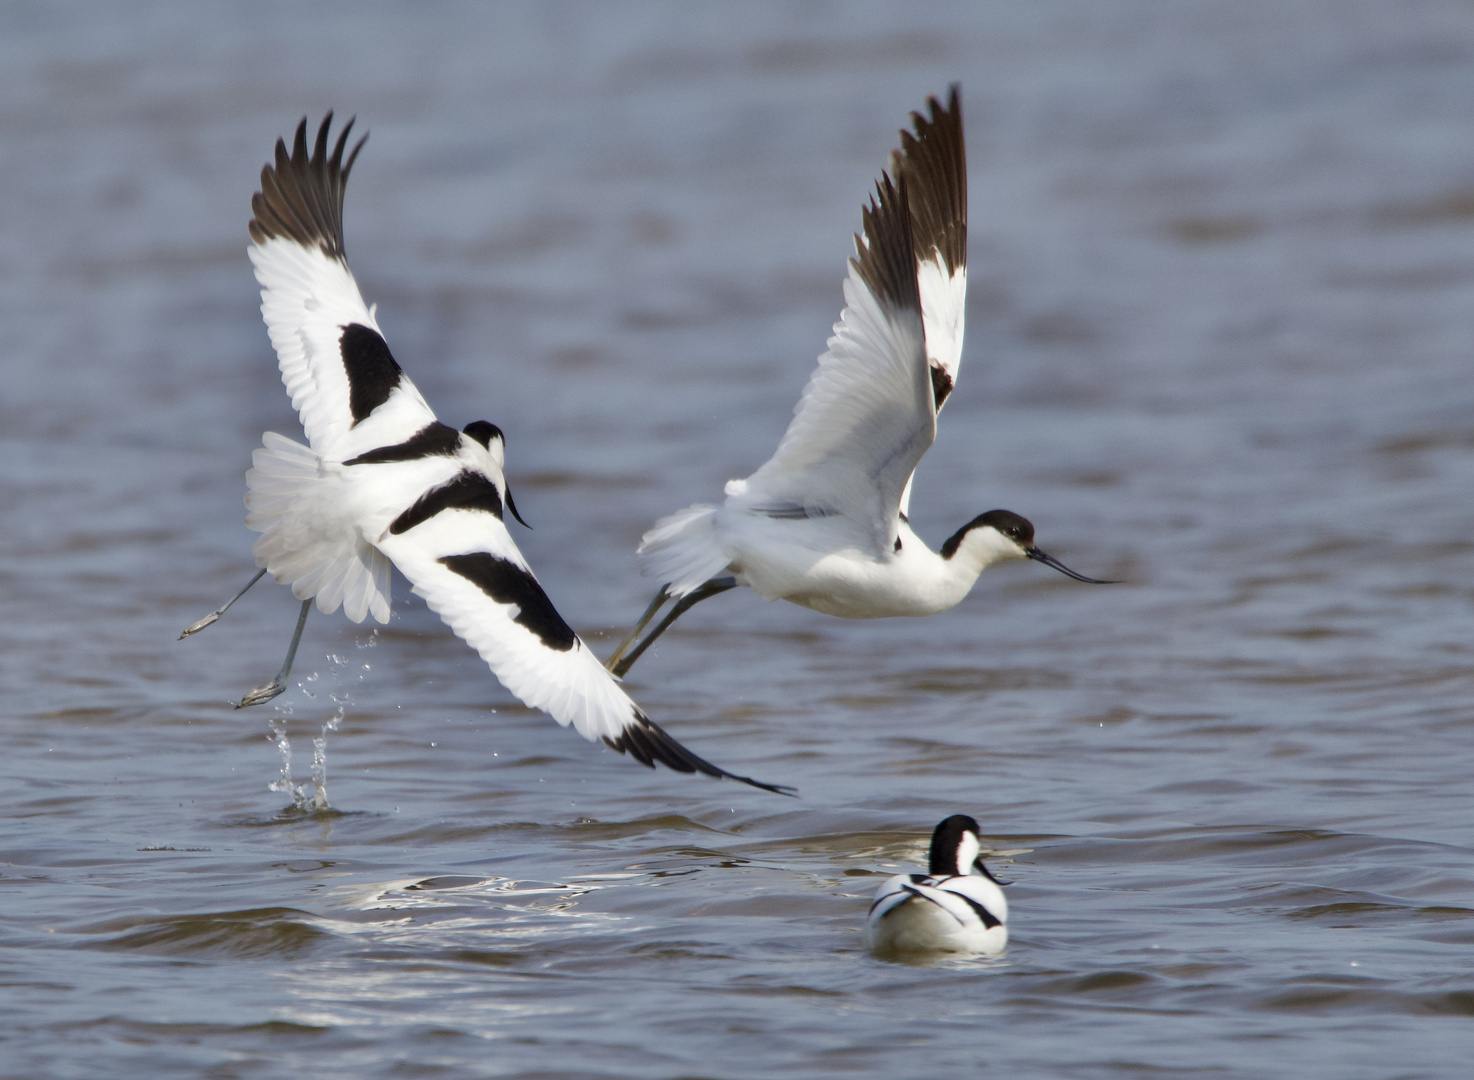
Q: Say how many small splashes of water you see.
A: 2